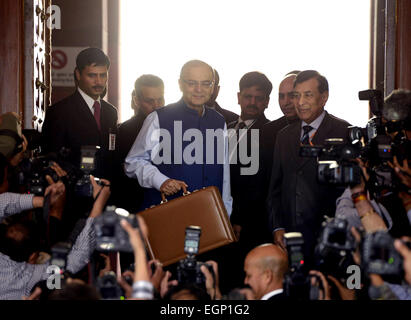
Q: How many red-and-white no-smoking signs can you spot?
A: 1